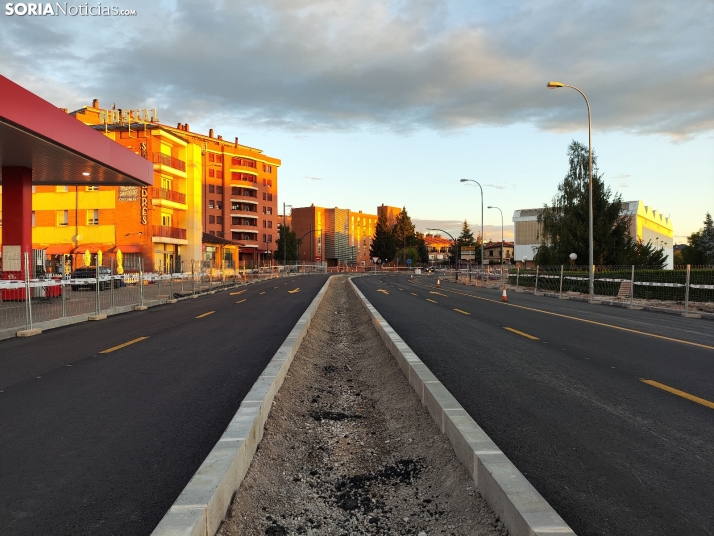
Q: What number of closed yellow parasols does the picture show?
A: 3